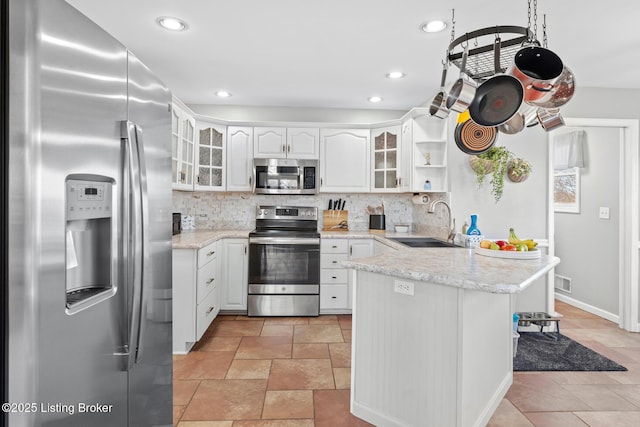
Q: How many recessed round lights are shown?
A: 5